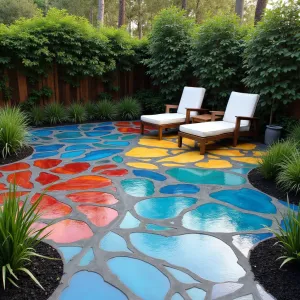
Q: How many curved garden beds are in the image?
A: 4